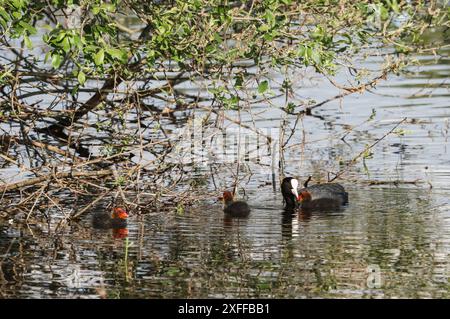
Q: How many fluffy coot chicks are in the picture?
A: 3